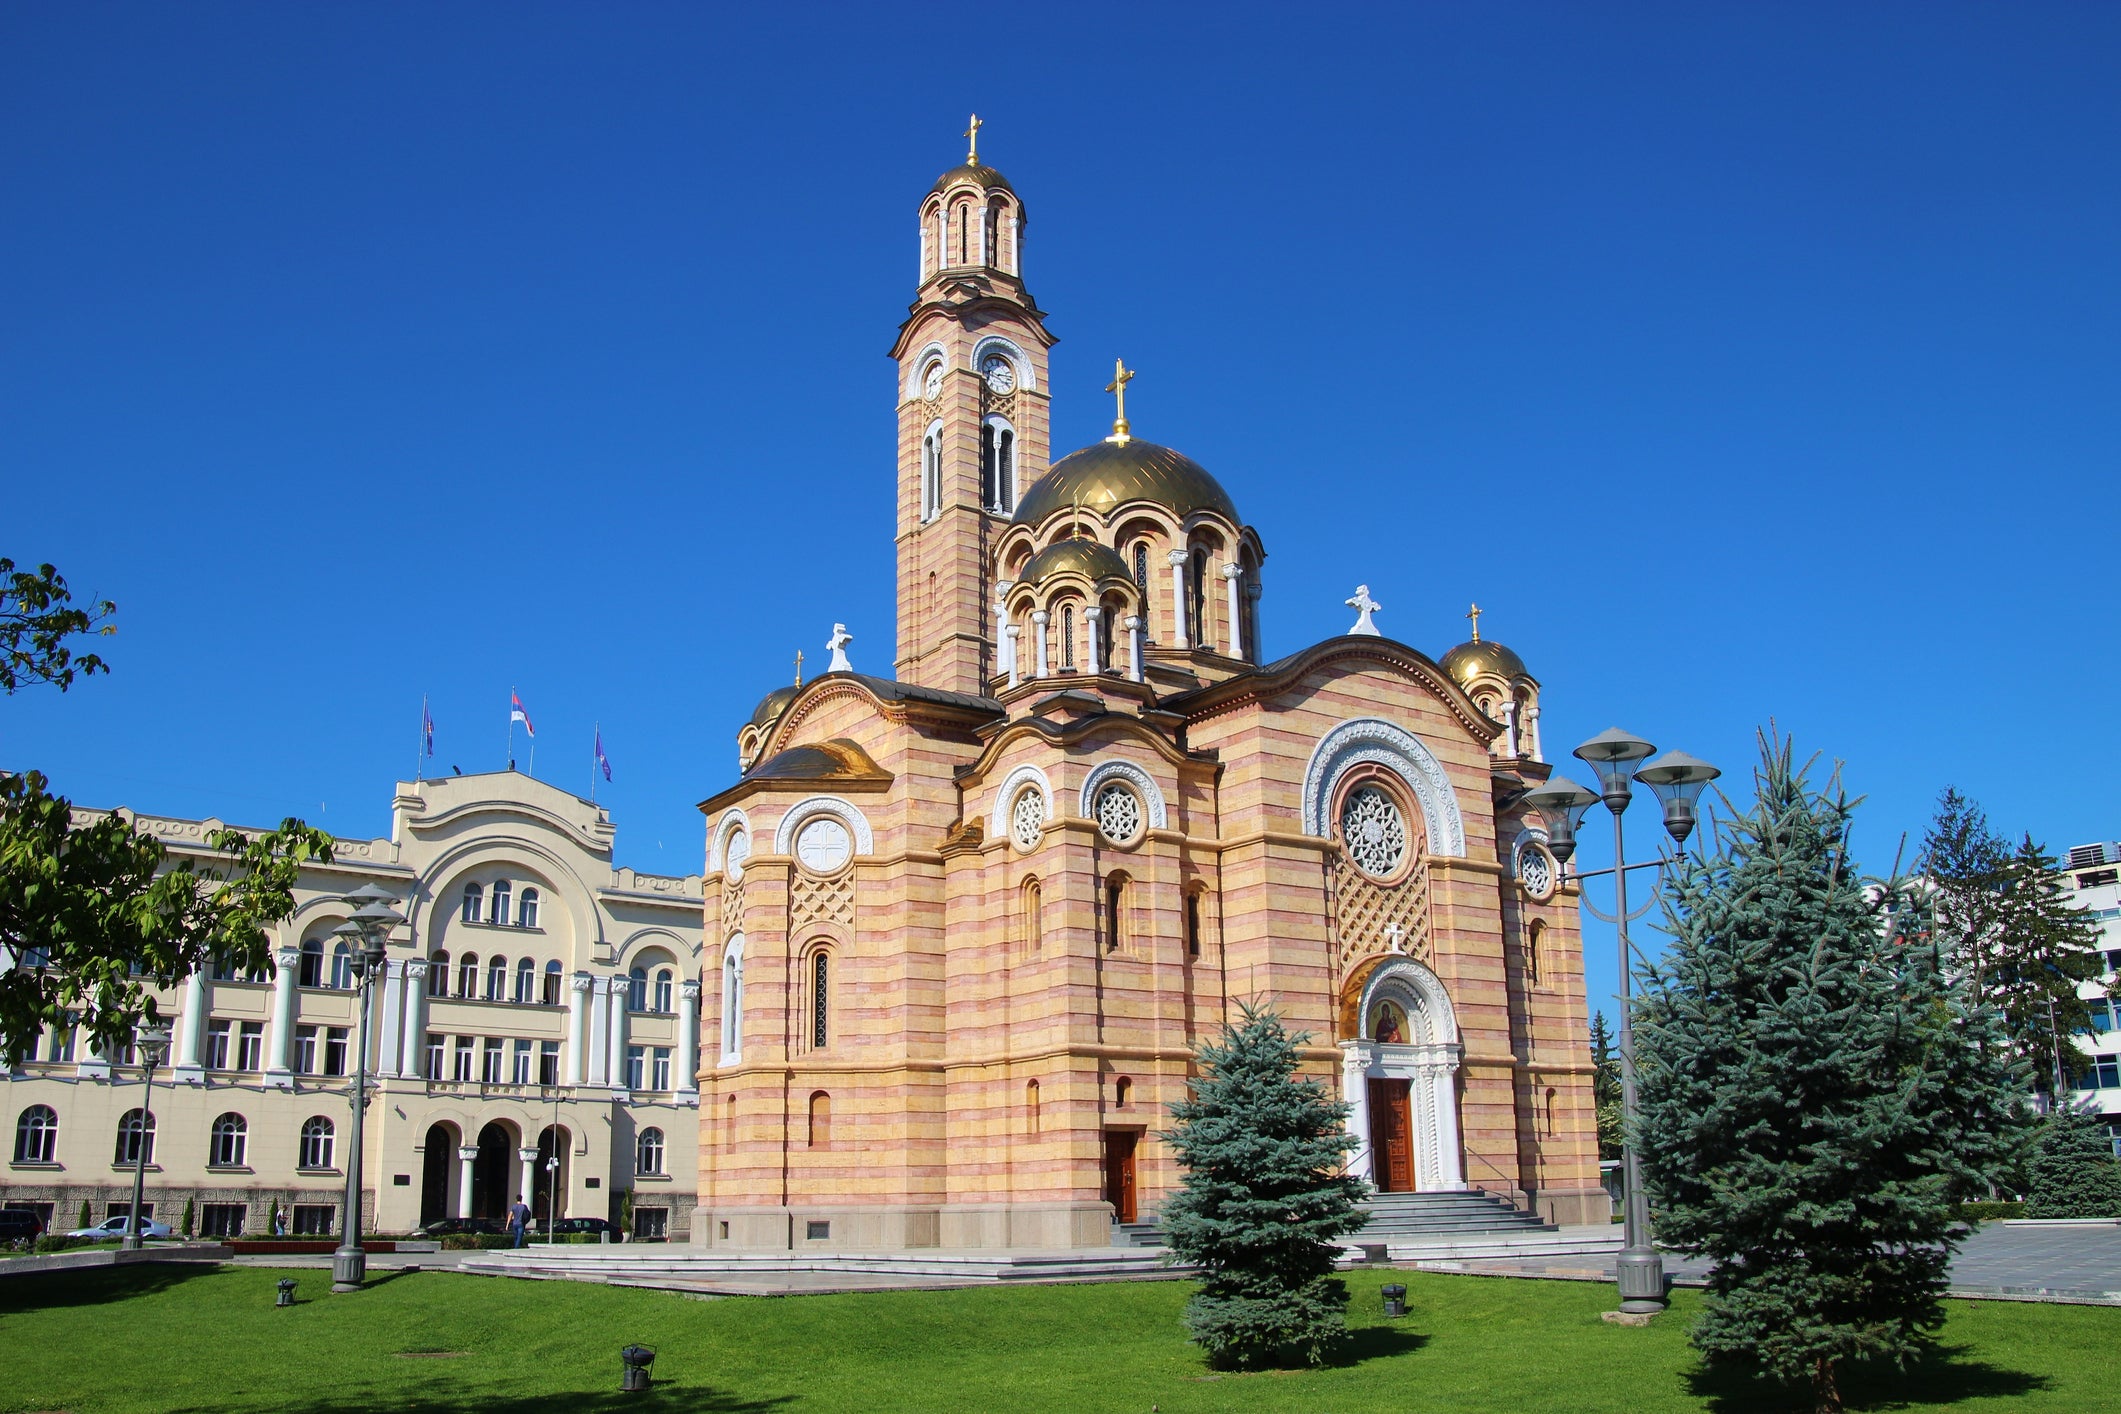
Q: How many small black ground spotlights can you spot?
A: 3